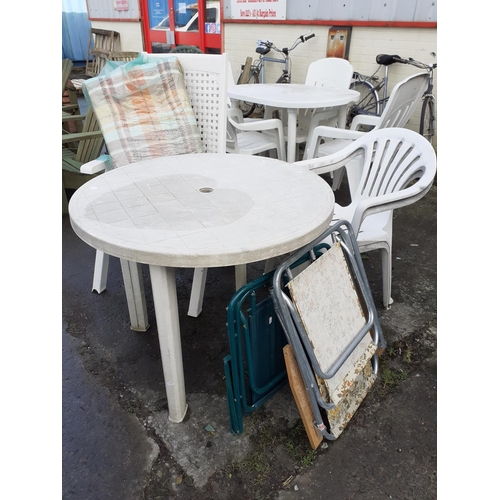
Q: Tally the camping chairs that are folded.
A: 2